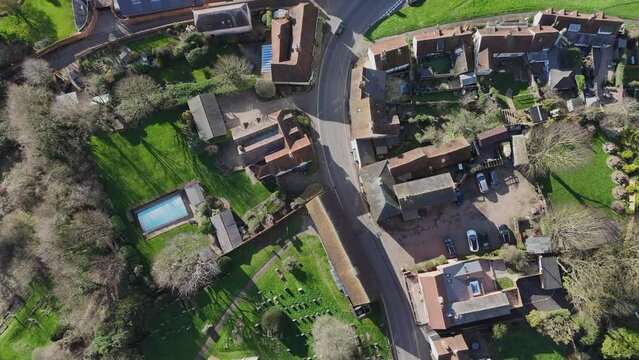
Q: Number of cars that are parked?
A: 7